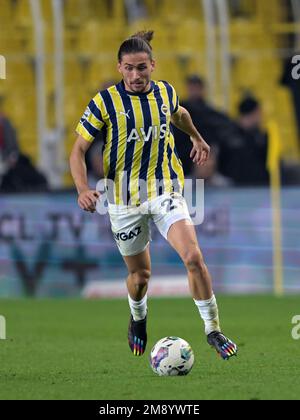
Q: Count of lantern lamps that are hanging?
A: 0